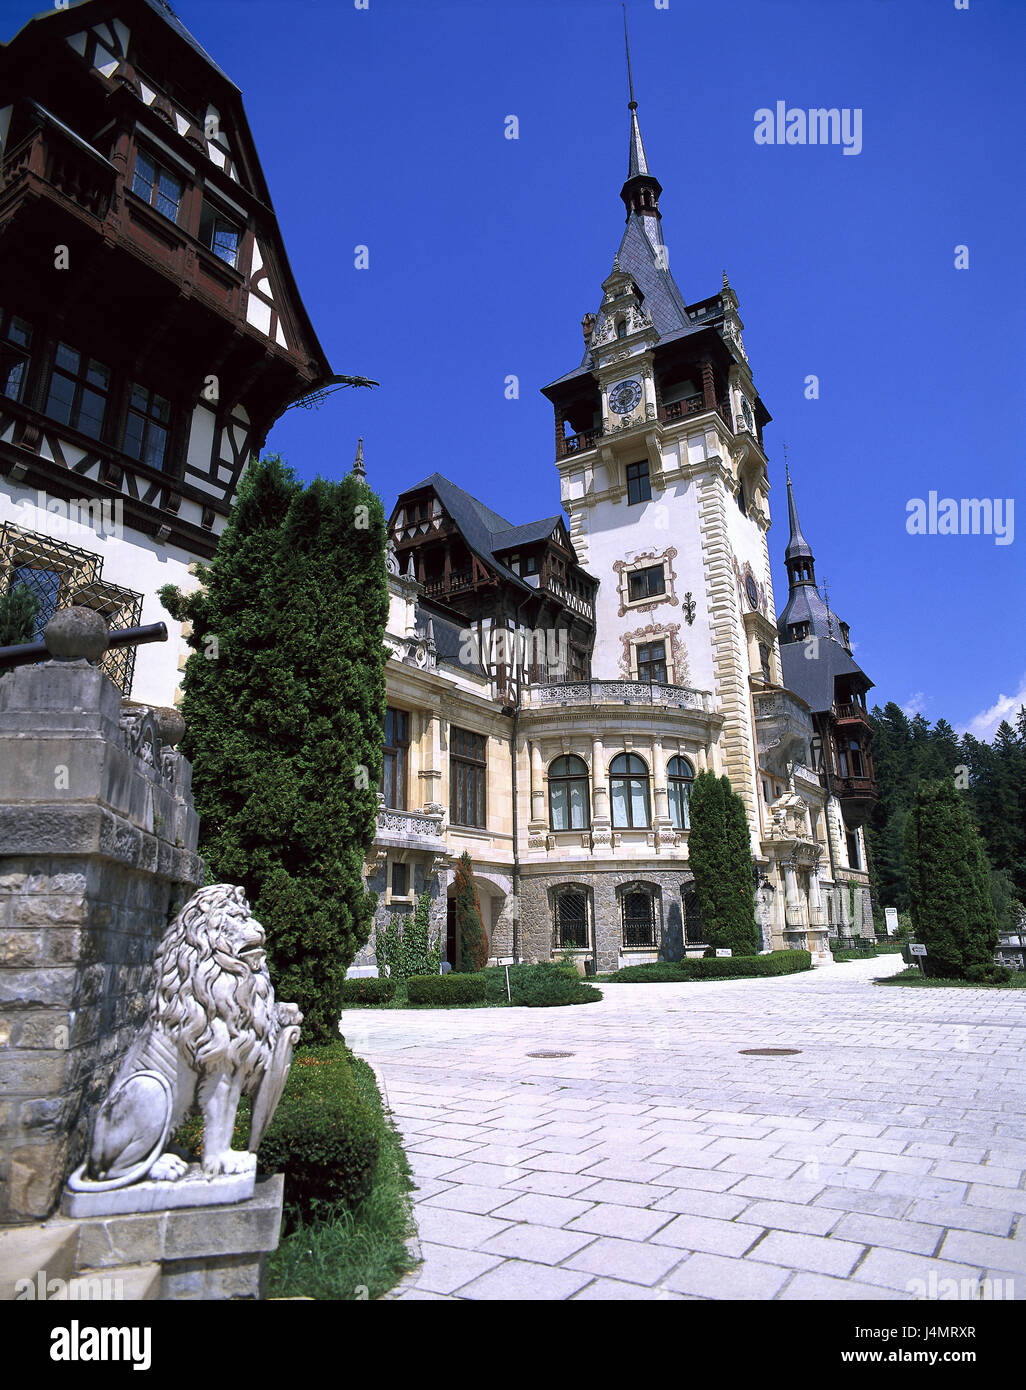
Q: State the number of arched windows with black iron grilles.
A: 3